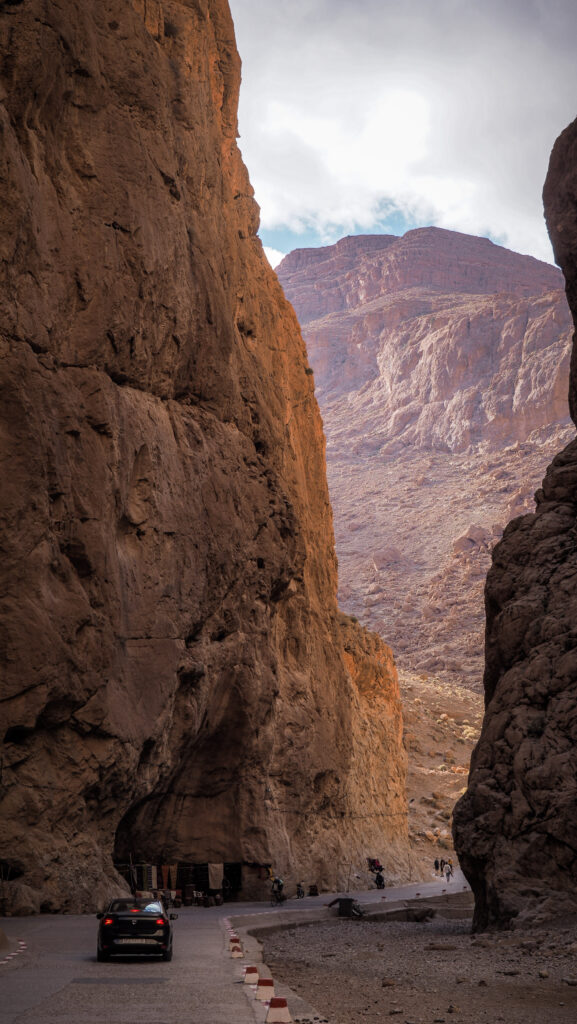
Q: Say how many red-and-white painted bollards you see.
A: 5